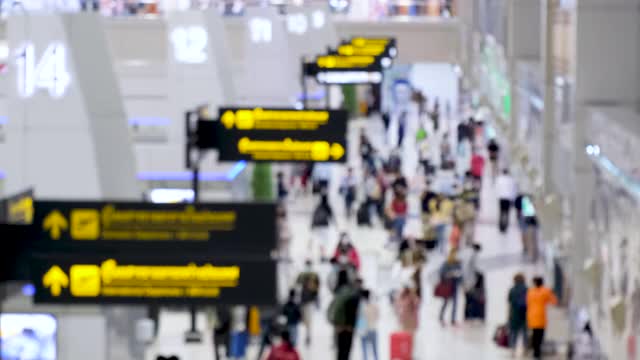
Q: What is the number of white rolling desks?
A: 0